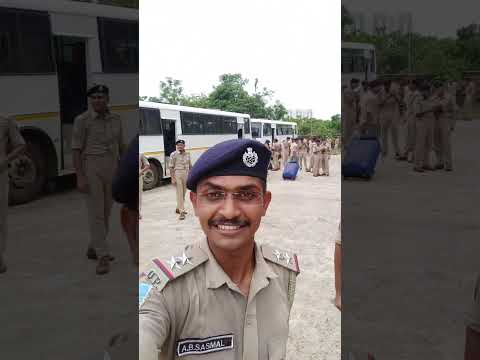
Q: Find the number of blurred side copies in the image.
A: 2